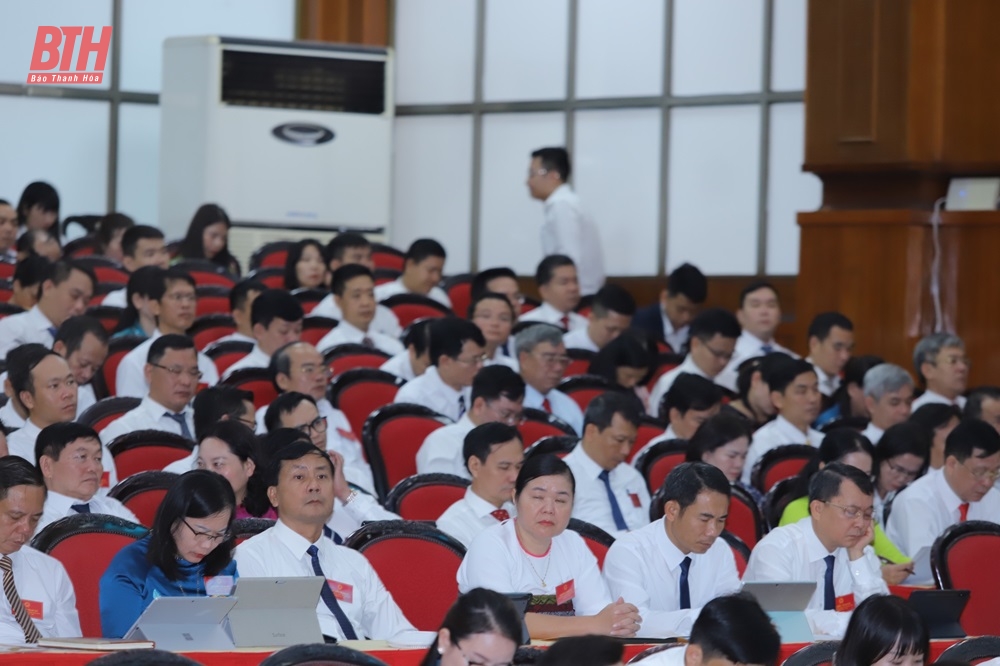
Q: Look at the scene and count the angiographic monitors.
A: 0